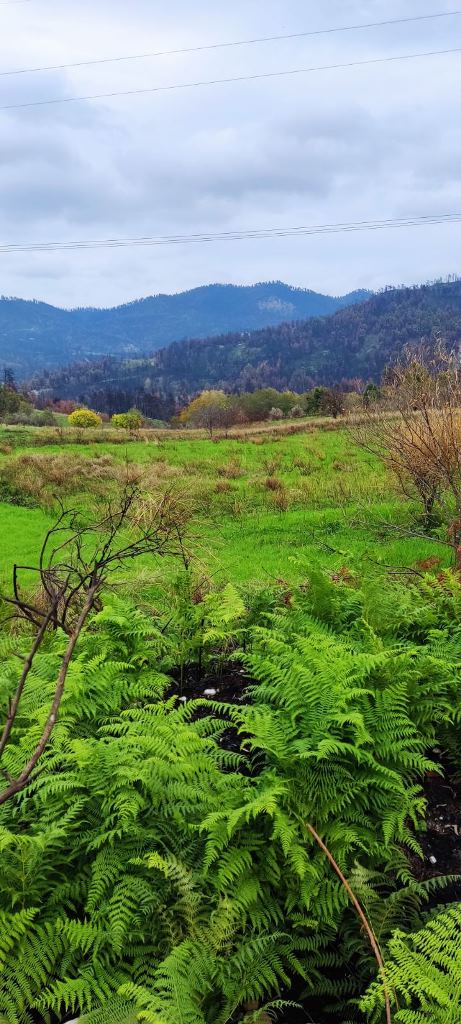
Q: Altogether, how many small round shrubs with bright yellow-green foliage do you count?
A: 2